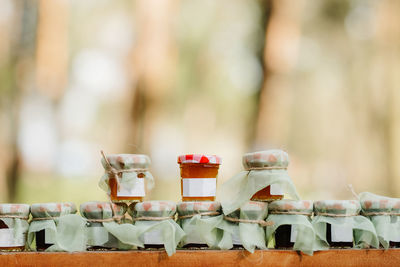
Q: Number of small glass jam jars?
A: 12